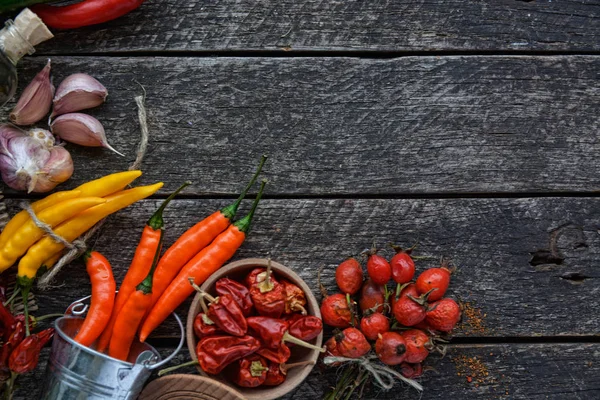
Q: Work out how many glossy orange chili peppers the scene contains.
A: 5